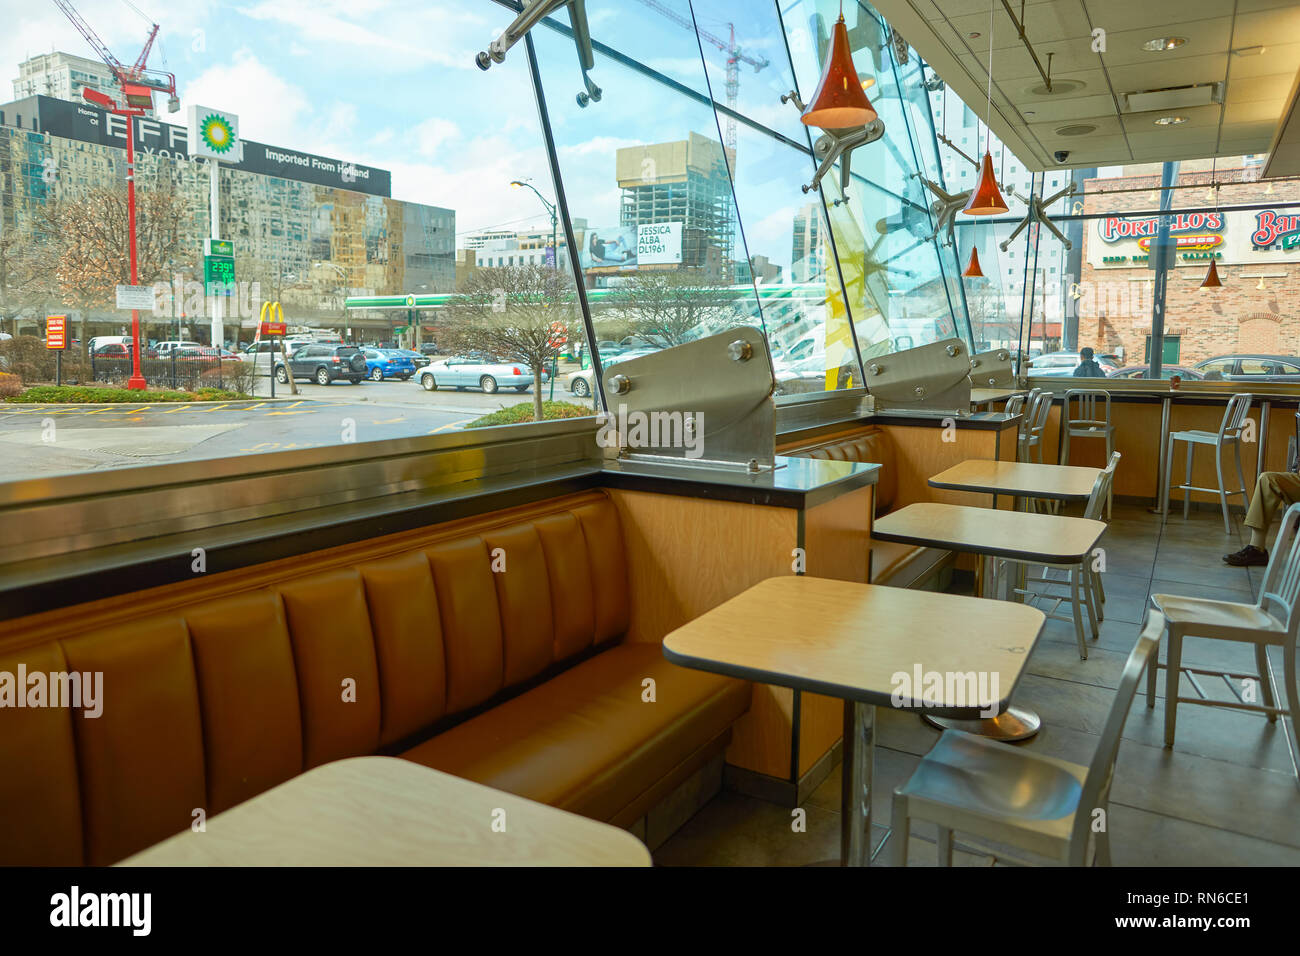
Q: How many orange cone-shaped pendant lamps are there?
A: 4